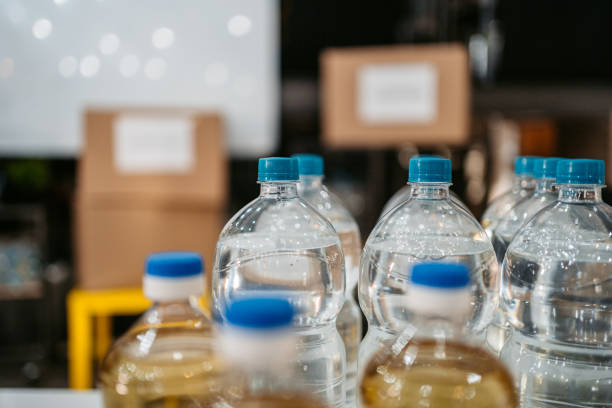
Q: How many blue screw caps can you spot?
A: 9